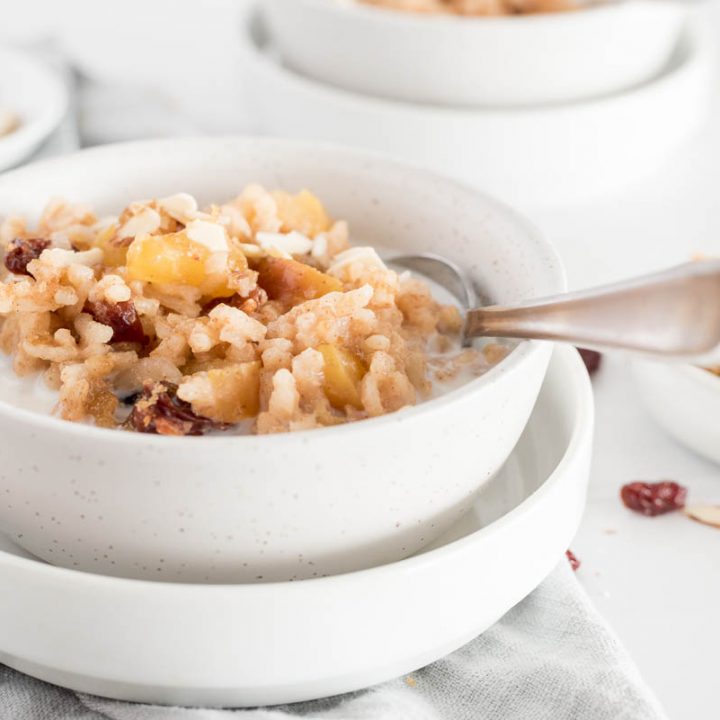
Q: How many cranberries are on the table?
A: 3